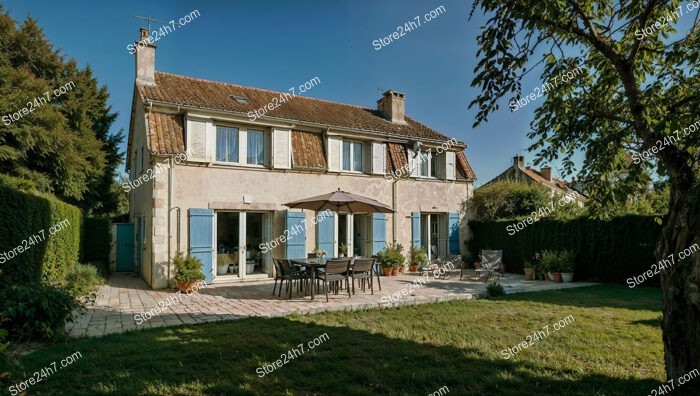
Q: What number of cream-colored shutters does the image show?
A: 6